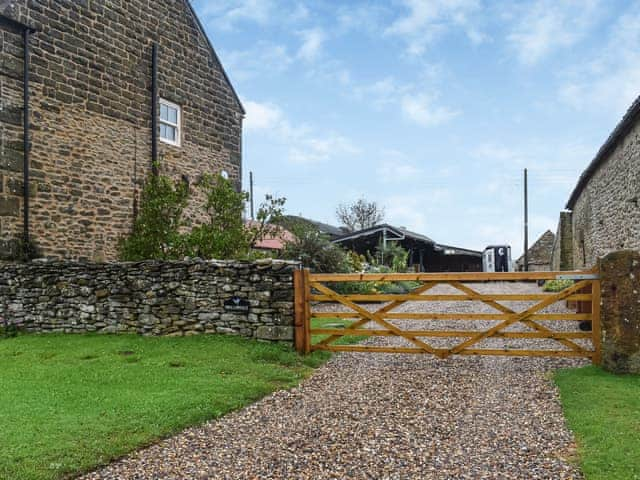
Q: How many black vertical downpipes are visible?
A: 2